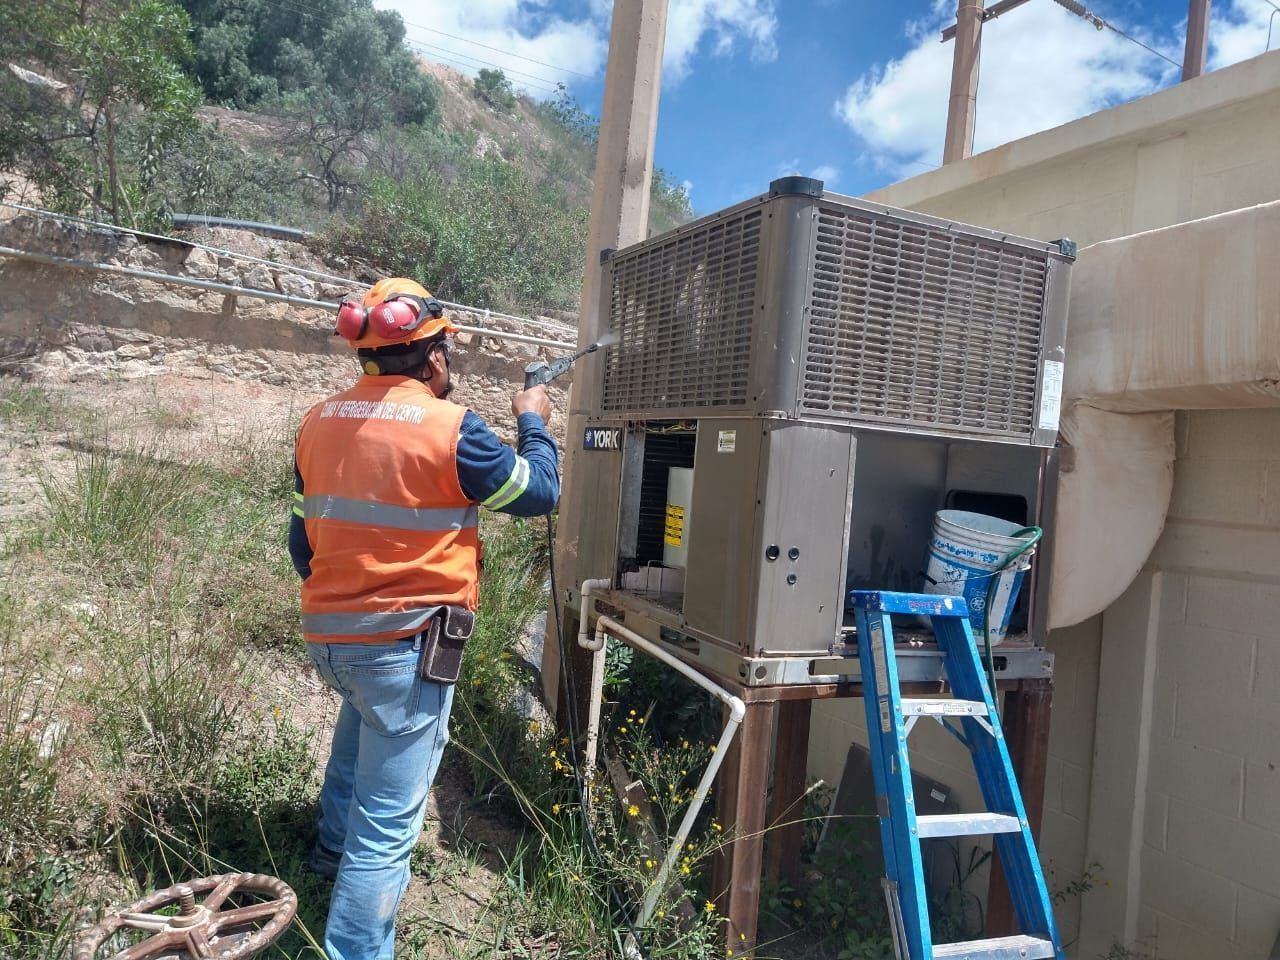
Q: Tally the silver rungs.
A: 3